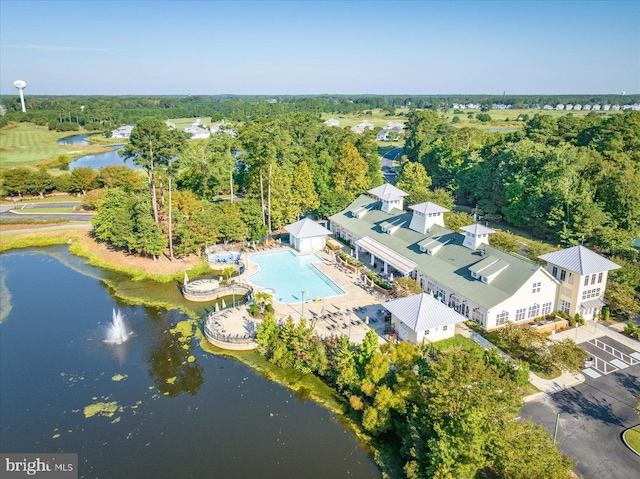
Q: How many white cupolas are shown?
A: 3